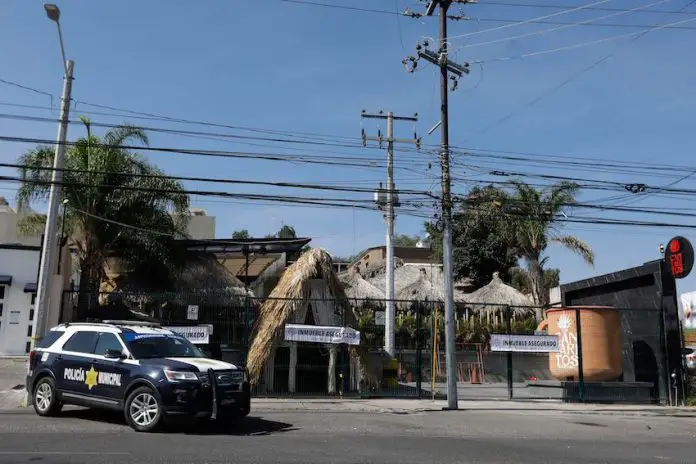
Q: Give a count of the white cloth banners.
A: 3